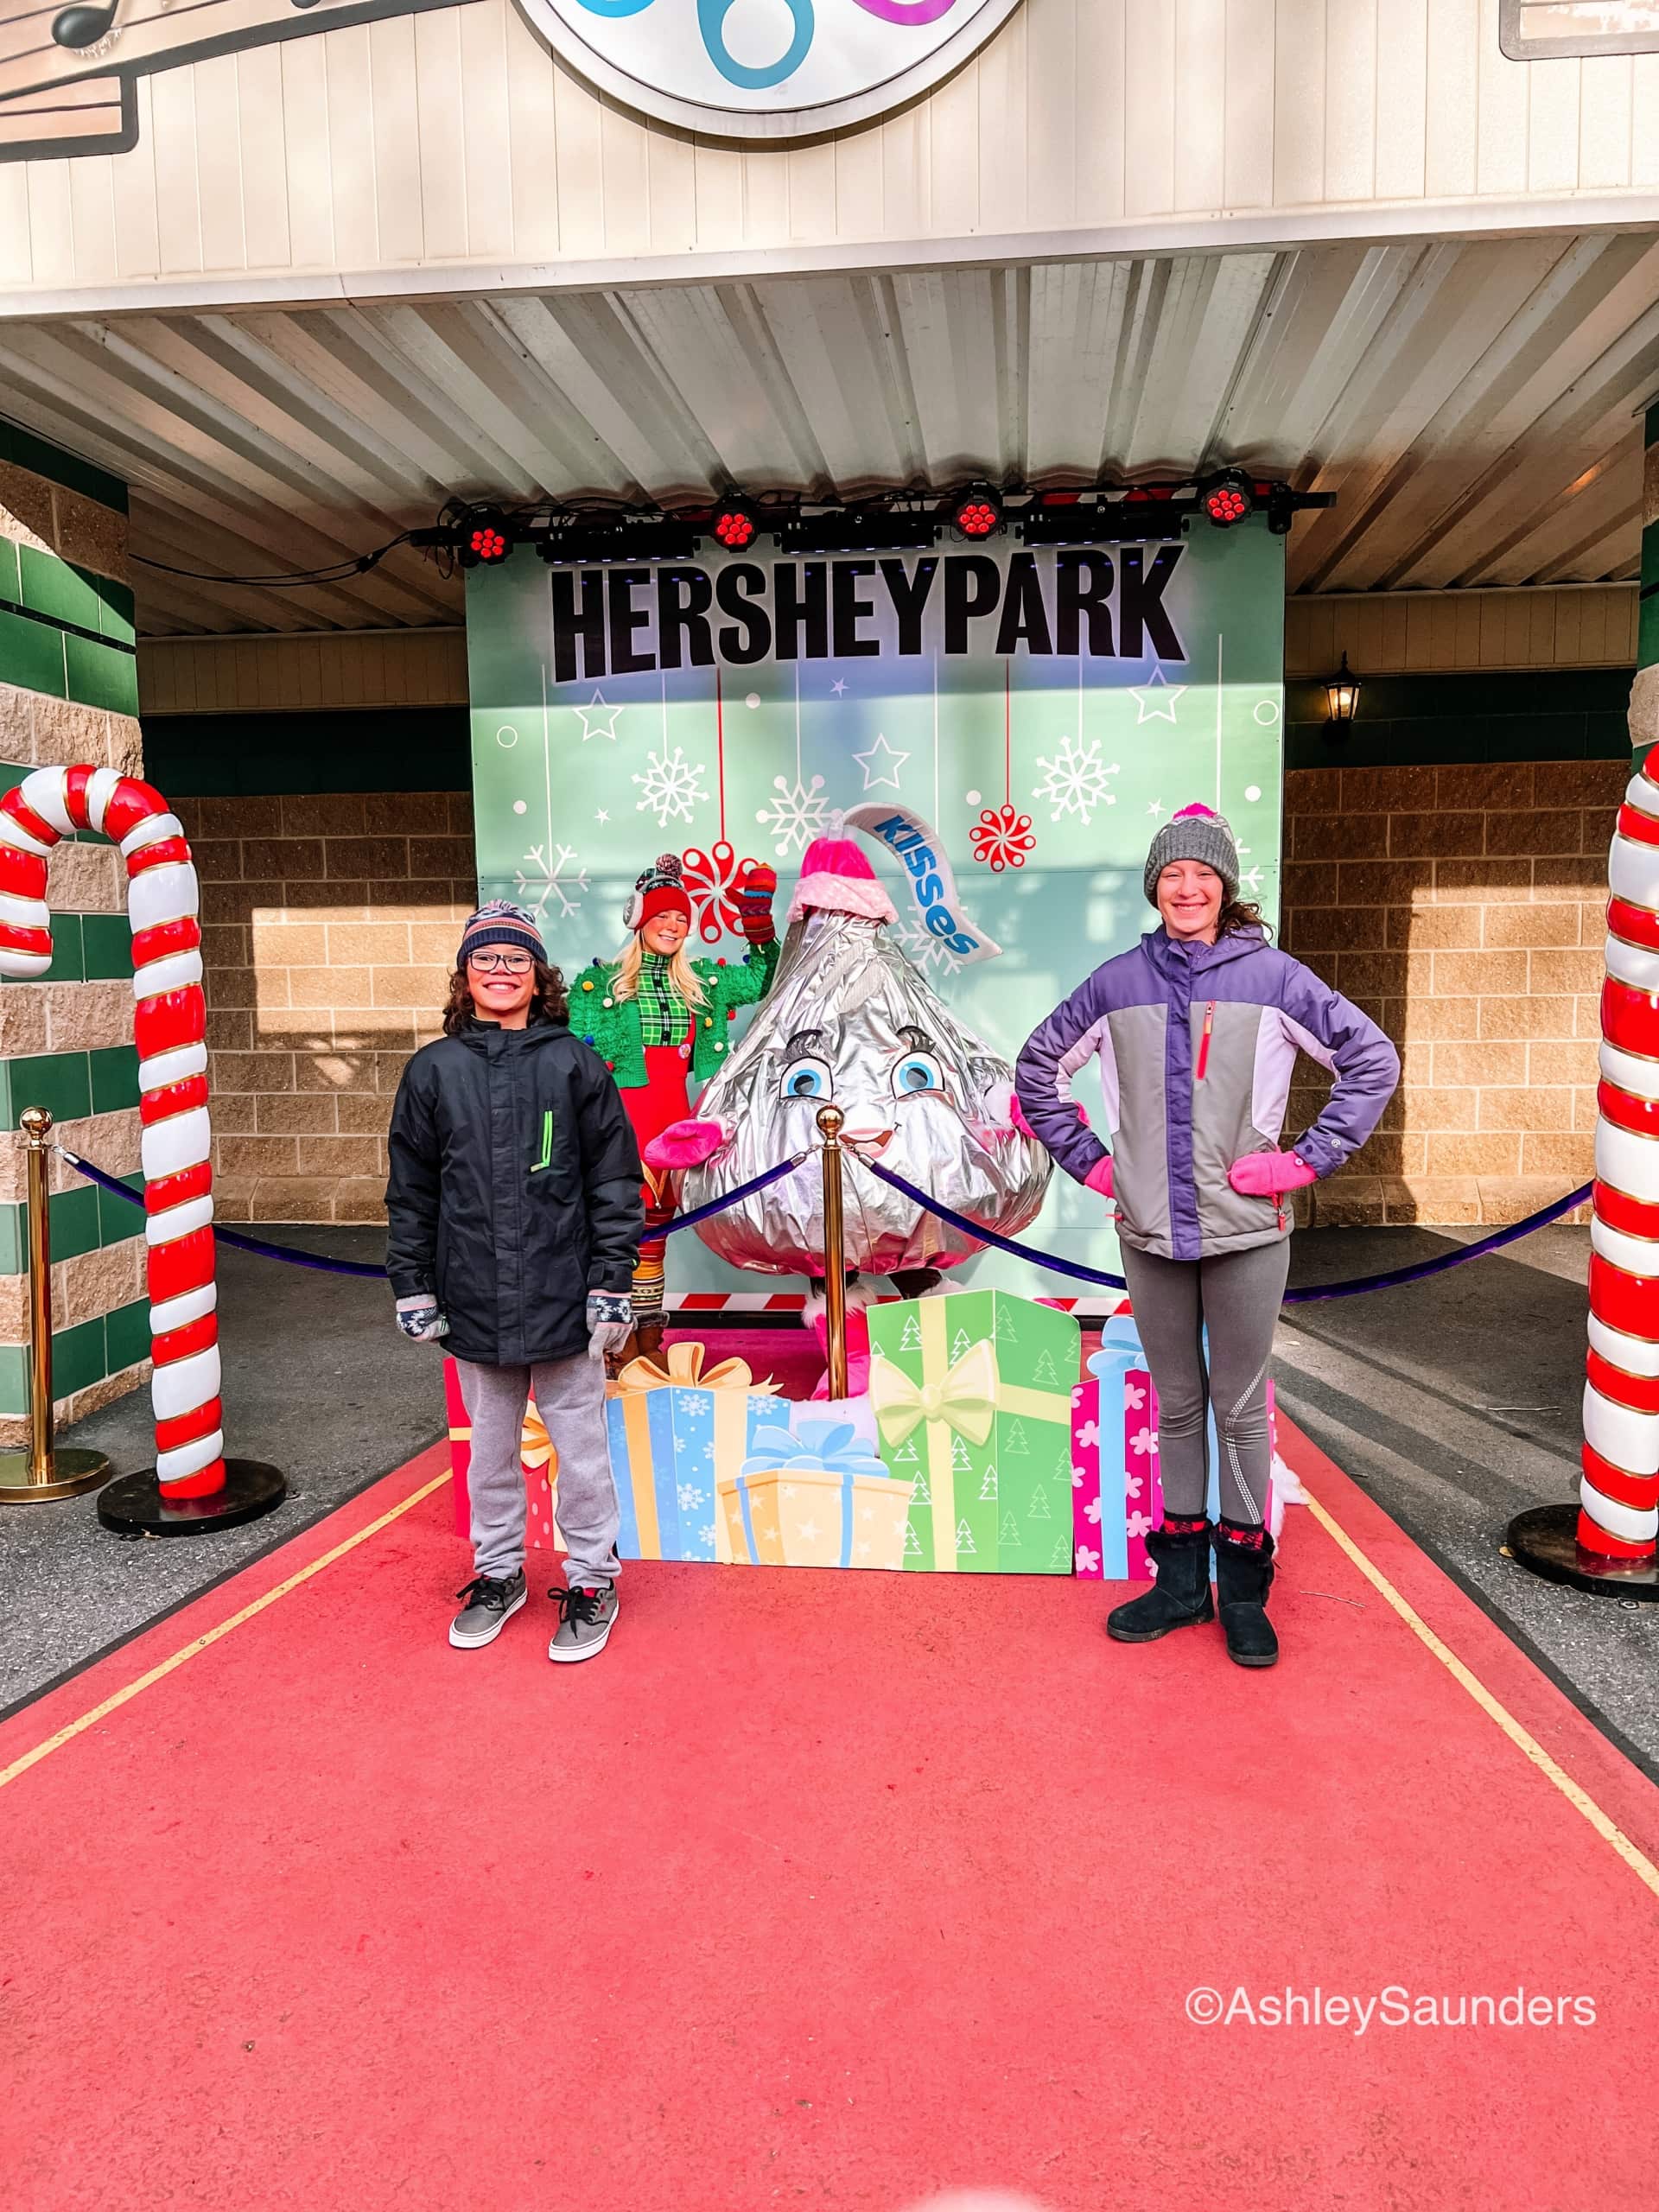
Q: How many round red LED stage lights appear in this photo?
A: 4